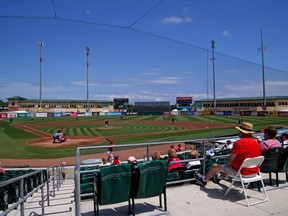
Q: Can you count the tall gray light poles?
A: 4